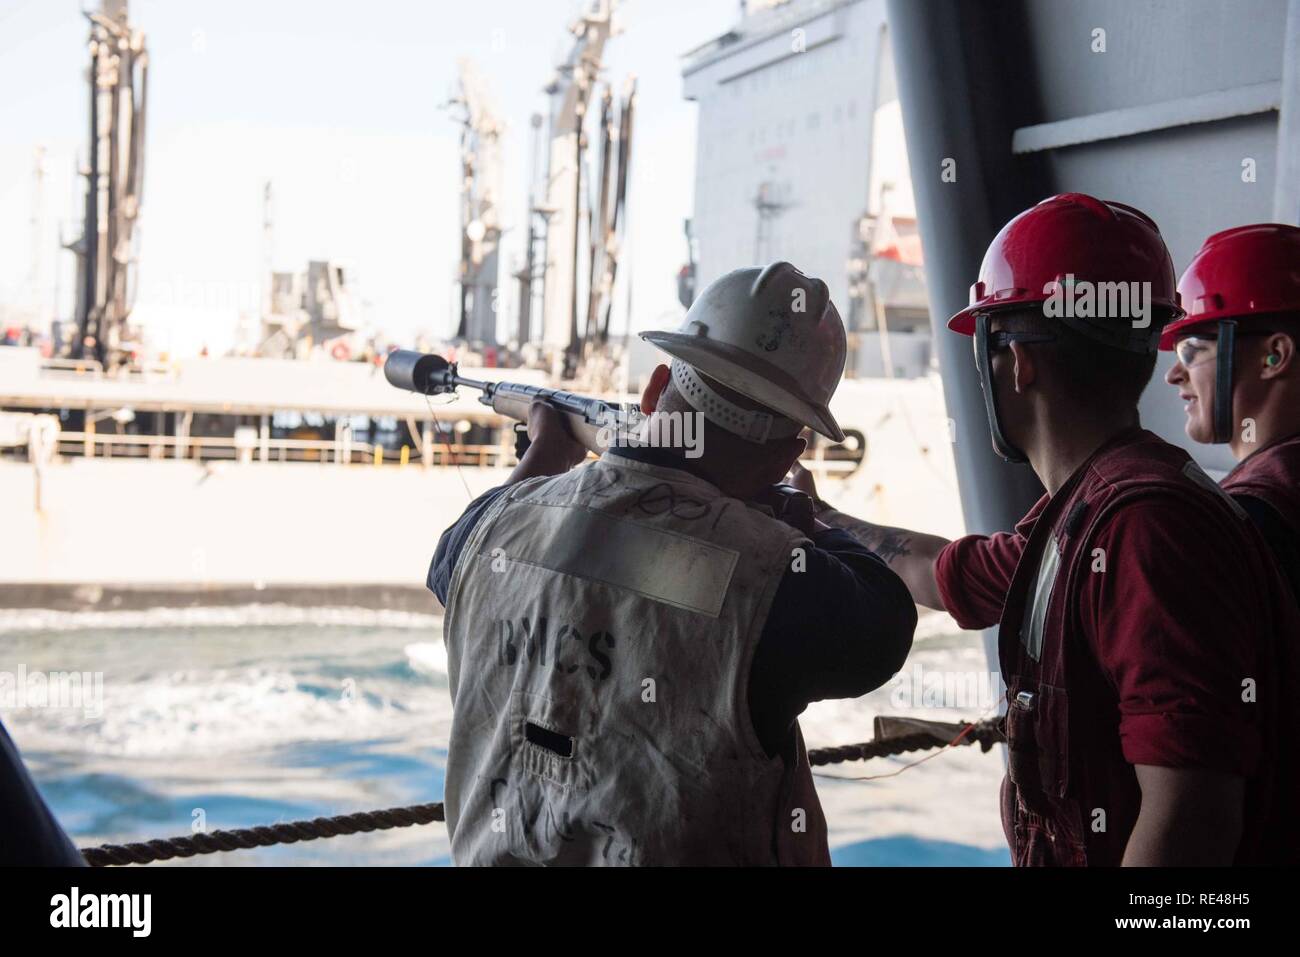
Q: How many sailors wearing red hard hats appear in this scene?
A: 2